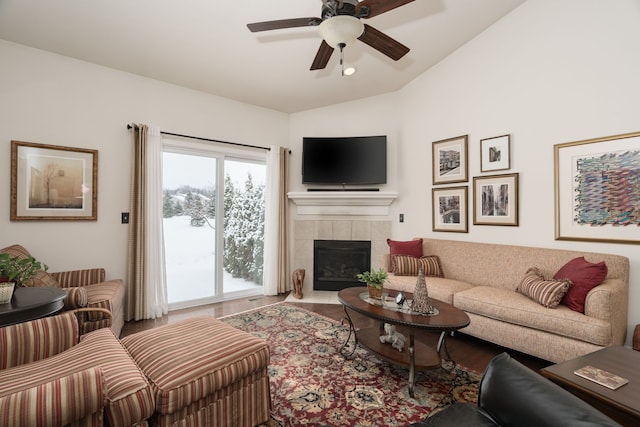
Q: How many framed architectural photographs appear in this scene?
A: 4